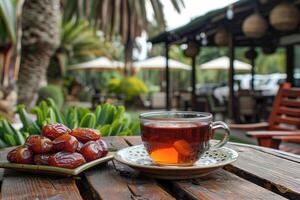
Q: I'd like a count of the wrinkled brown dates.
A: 8